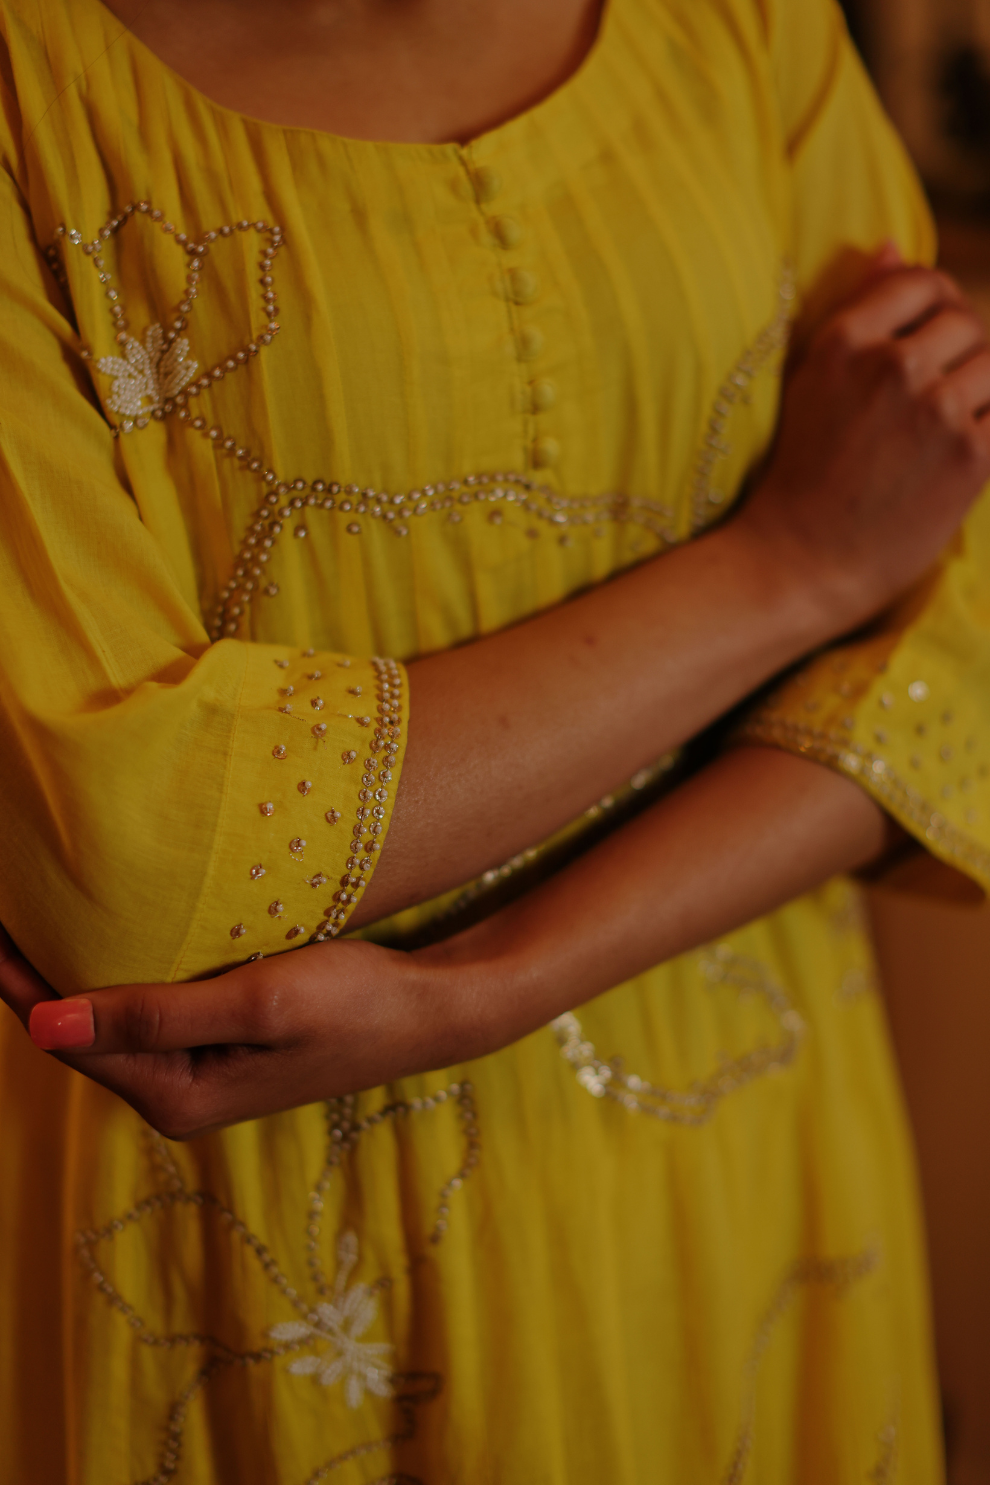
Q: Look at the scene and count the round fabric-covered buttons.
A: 6